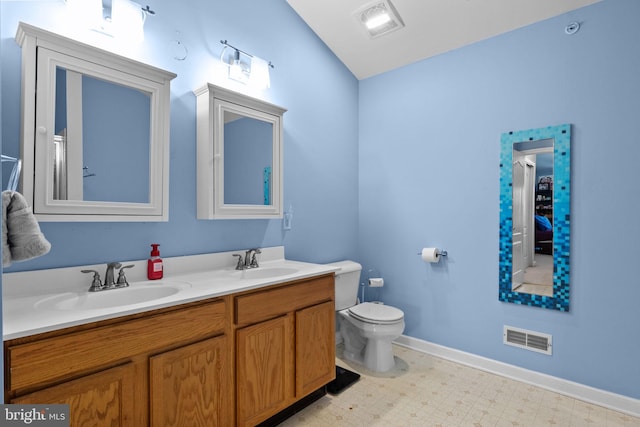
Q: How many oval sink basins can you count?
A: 2